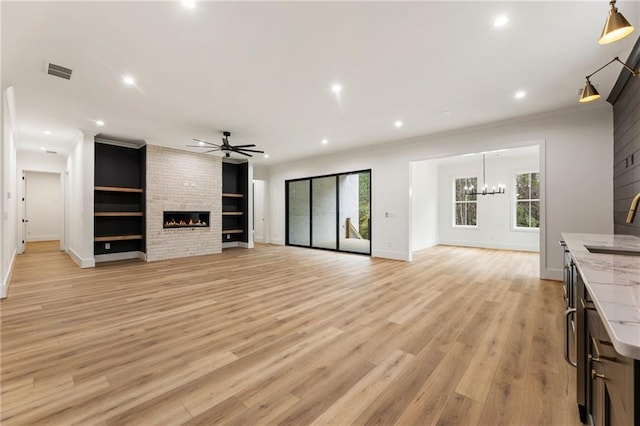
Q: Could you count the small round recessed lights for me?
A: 12